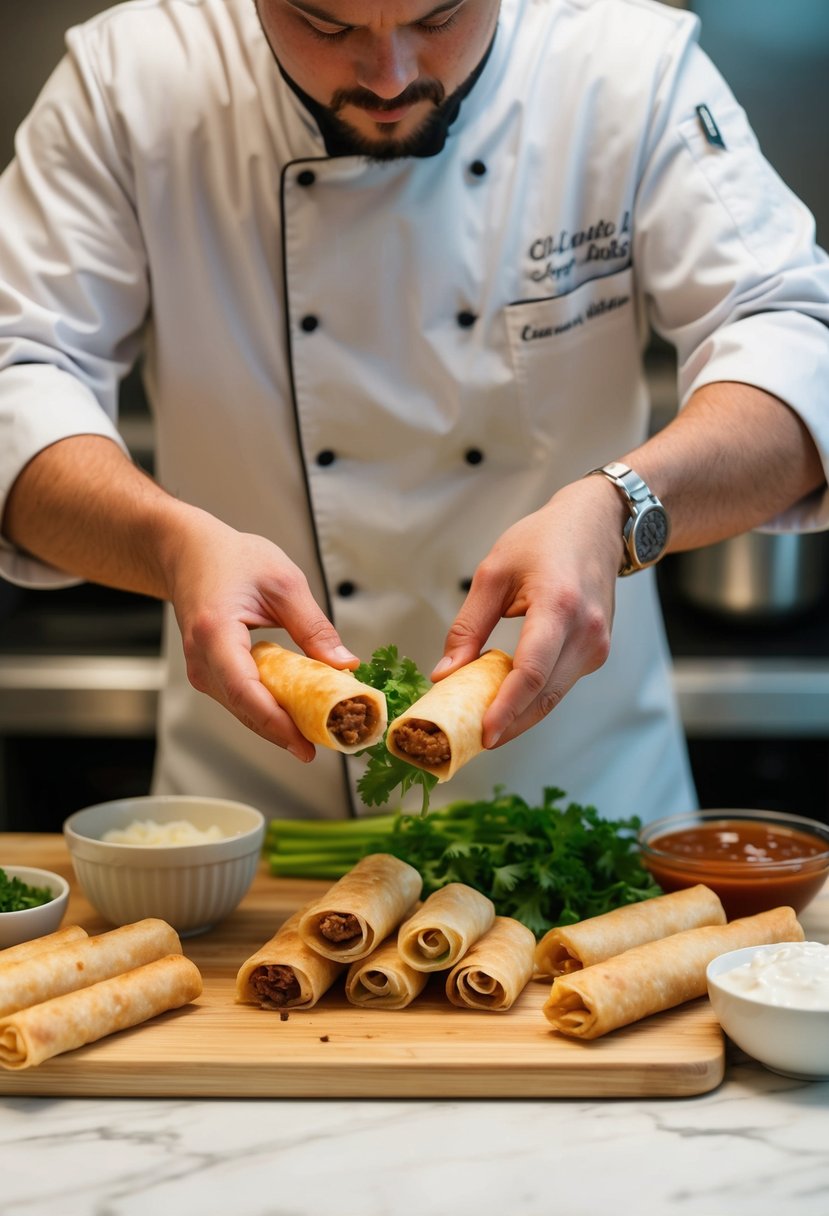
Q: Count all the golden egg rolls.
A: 12